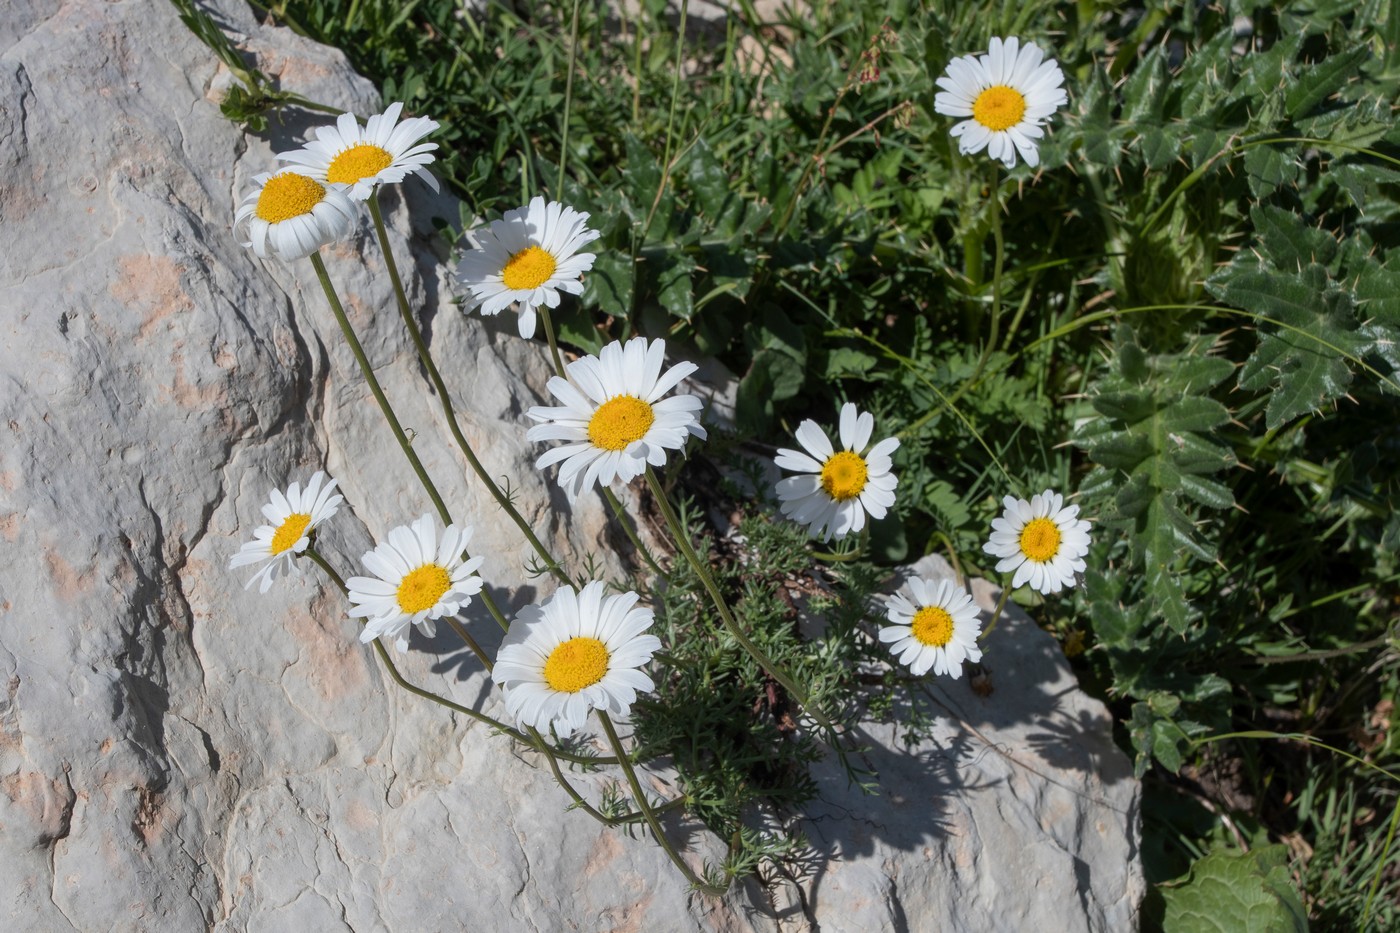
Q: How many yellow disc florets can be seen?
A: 11